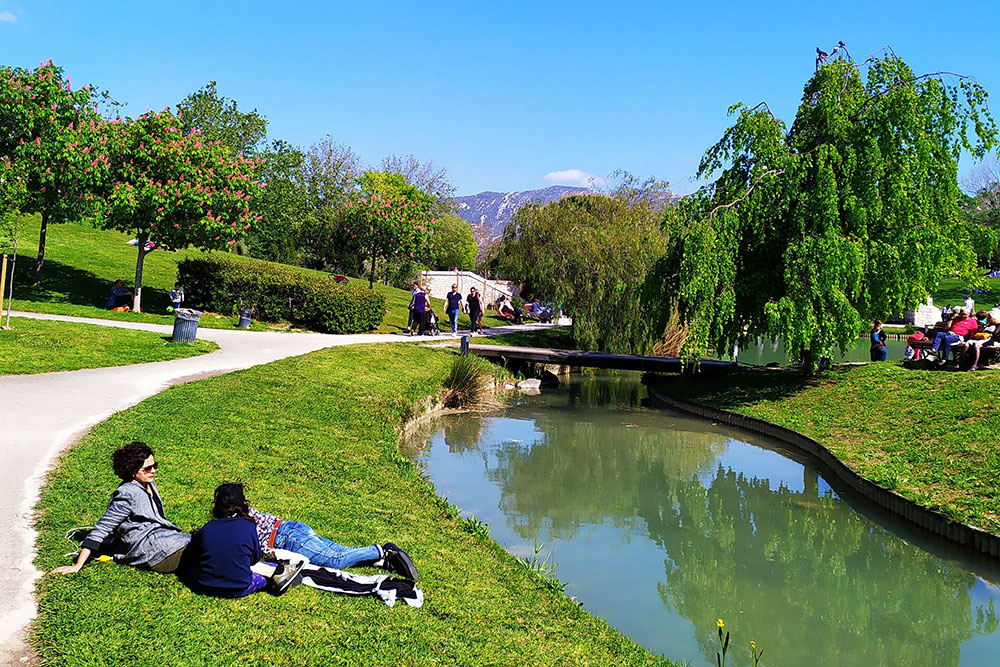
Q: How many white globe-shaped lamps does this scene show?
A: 0